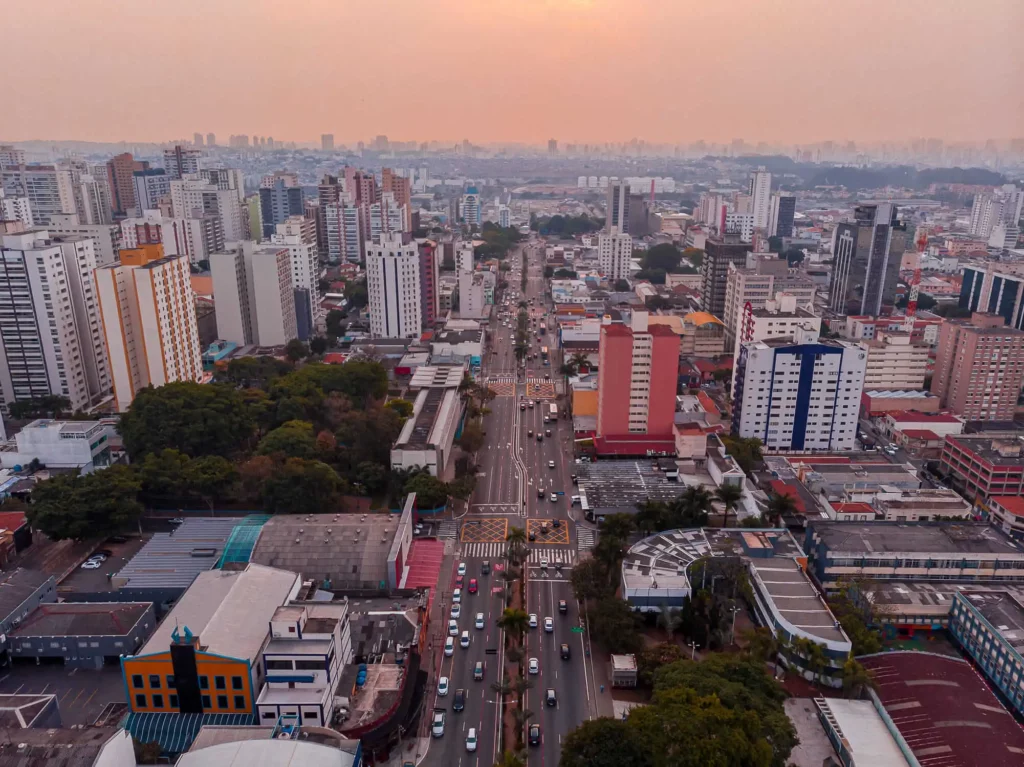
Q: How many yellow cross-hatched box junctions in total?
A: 4